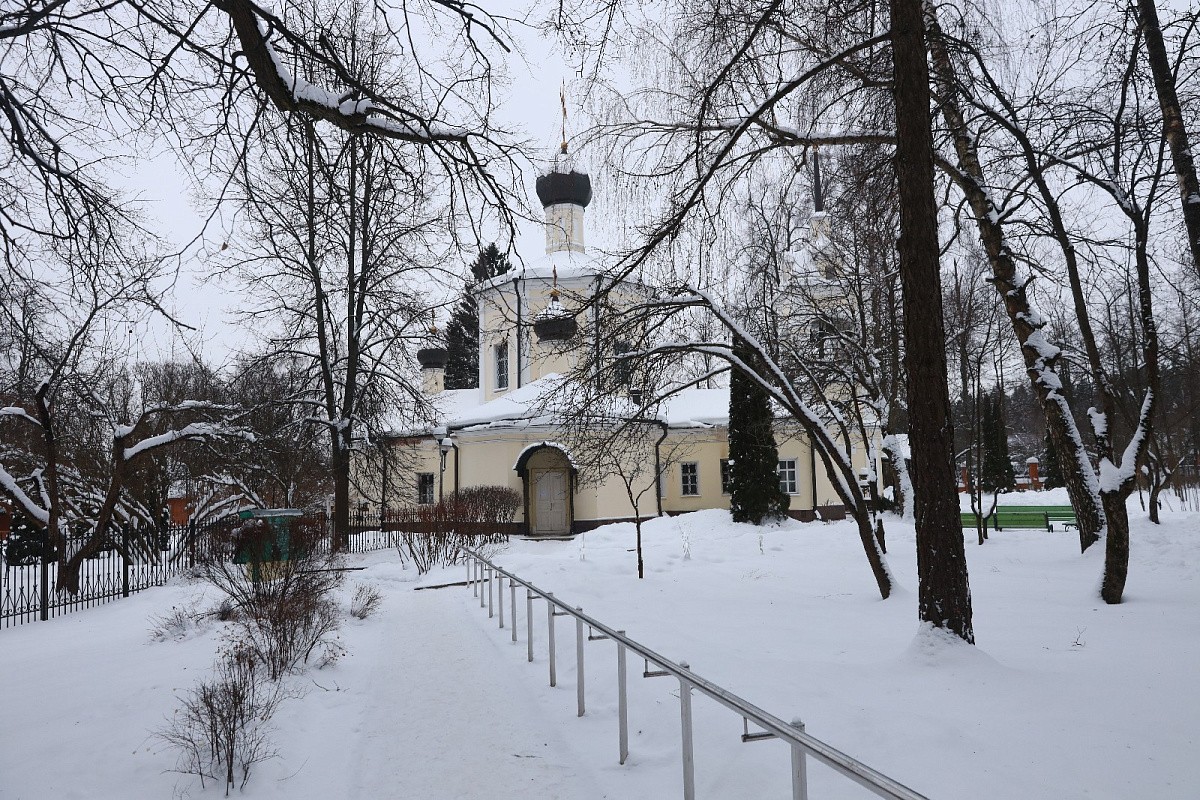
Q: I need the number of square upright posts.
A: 12